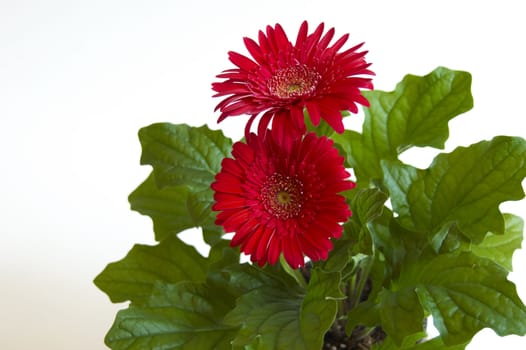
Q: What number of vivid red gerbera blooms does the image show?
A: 2